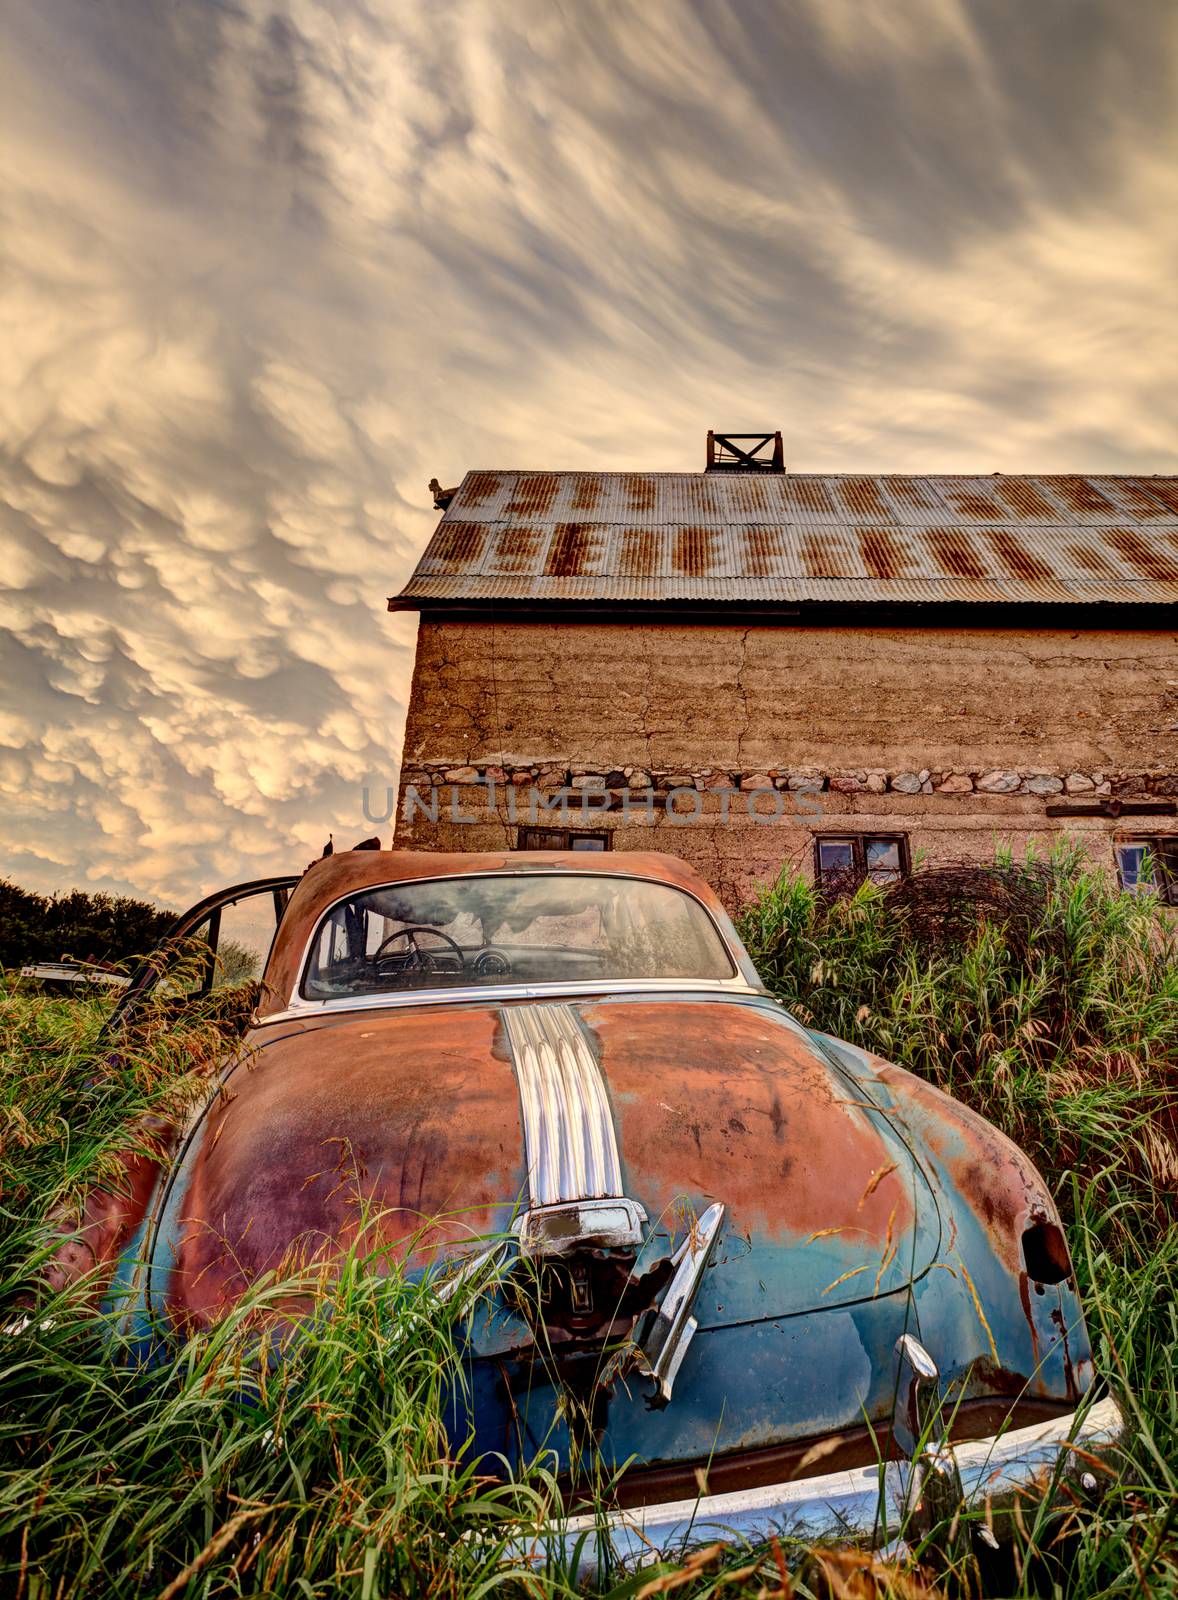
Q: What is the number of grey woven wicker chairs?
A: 0